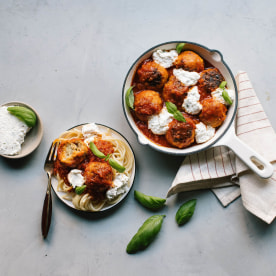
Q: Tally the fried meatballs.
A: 9